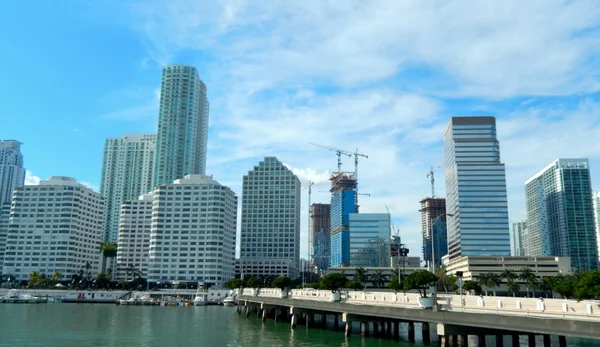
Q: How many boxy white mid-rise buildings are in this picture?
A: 3